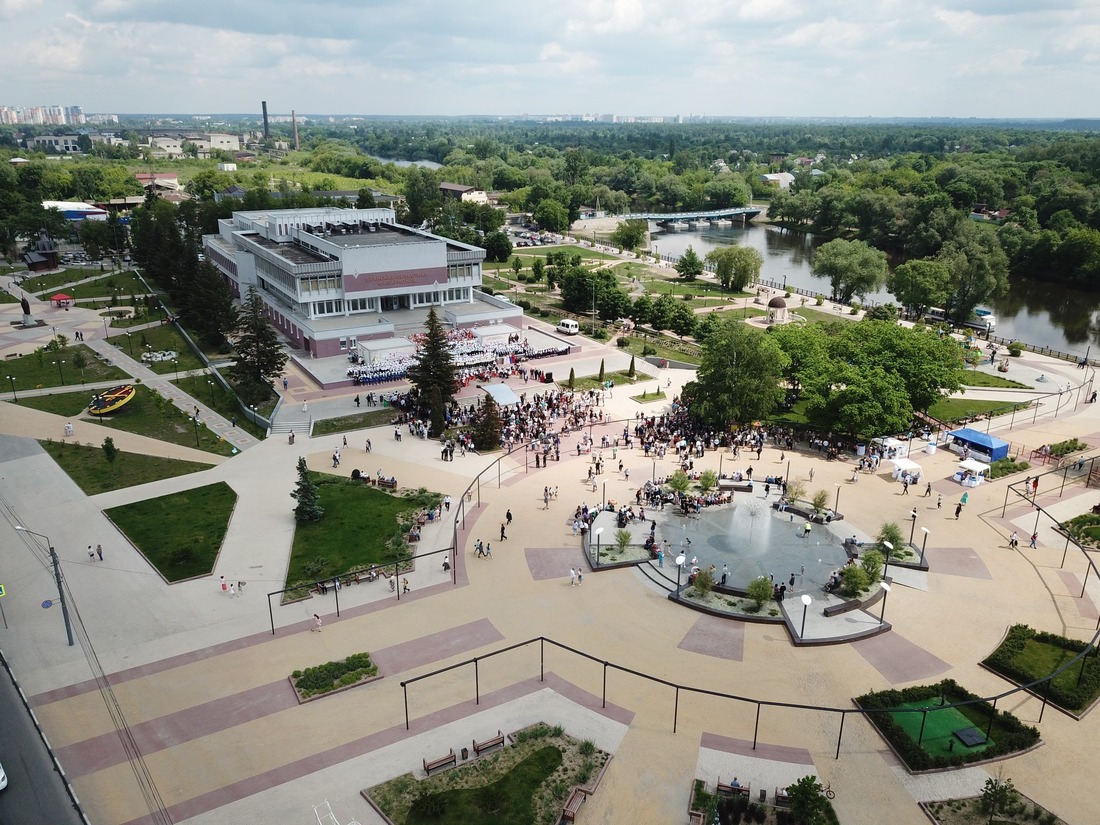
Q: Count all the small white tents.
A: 3